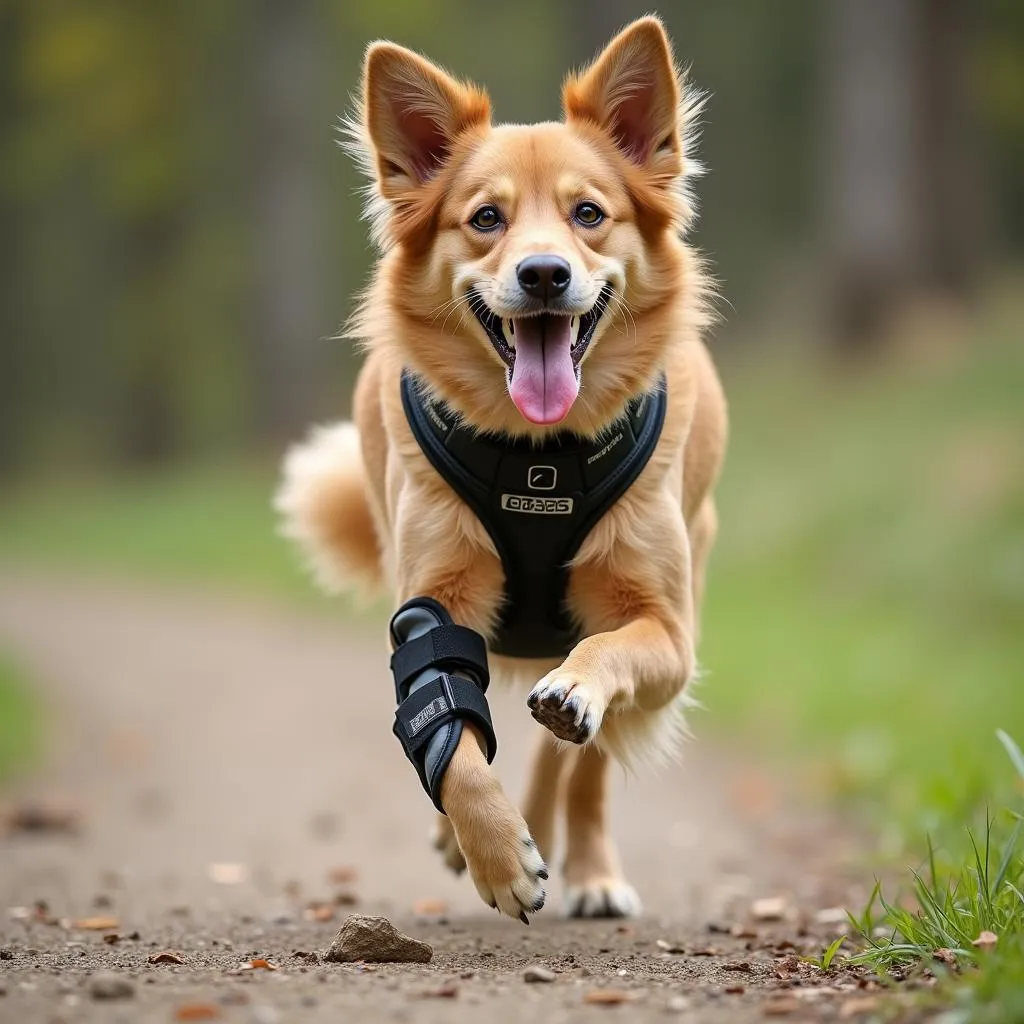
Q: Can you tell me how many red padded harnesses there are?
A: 0